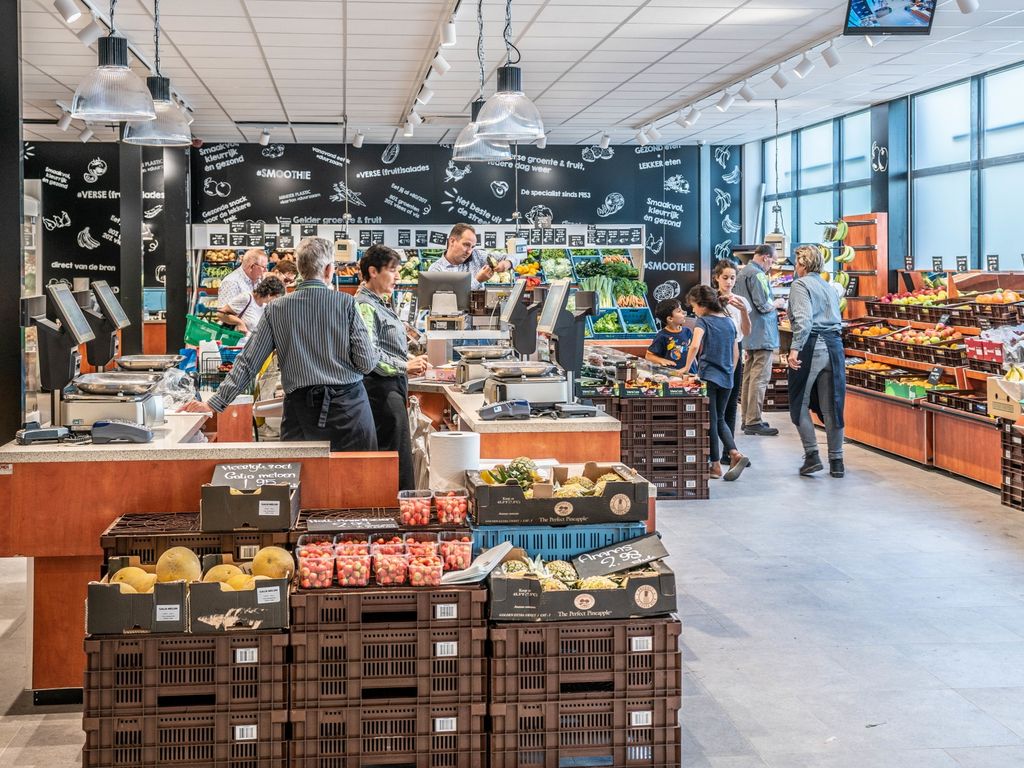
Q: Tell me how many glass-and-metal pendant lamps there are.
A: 4